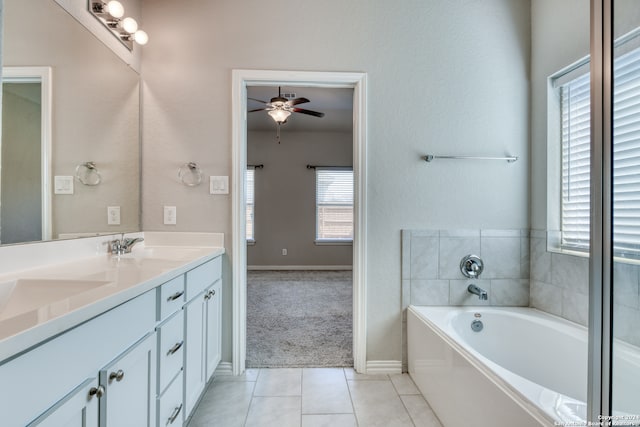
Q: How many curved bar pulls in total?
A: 3